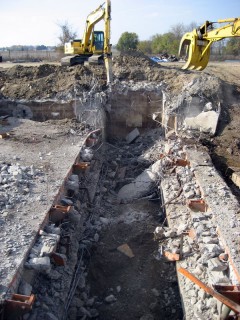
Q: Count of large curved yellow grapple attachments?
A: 1